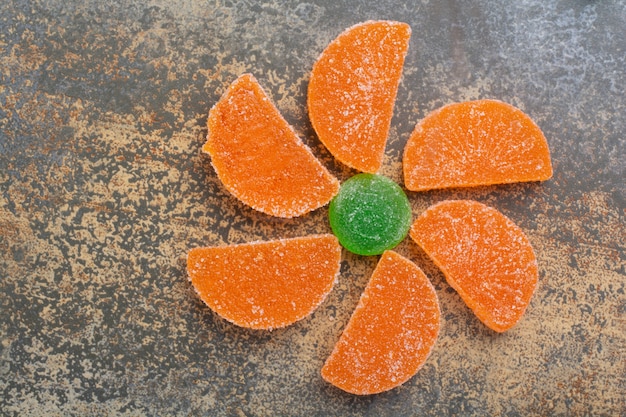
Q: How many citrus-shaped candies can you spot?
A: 6